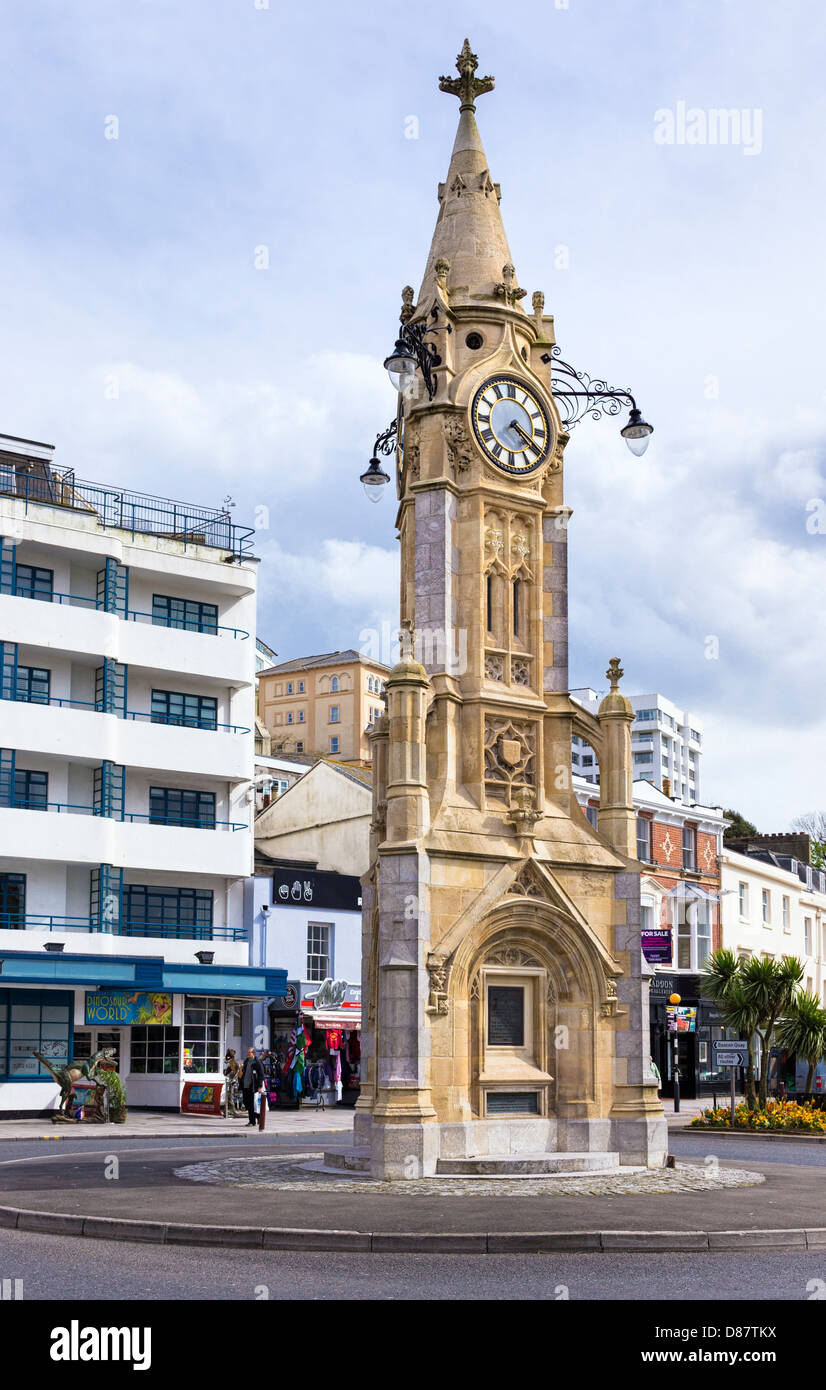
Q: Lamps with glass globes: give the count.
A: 3